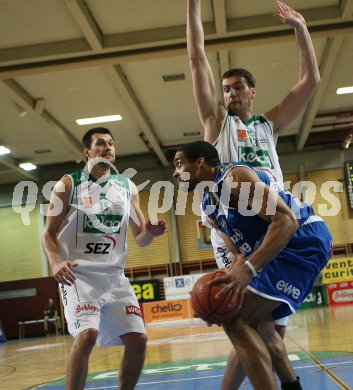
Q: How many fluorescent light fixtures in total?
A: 4